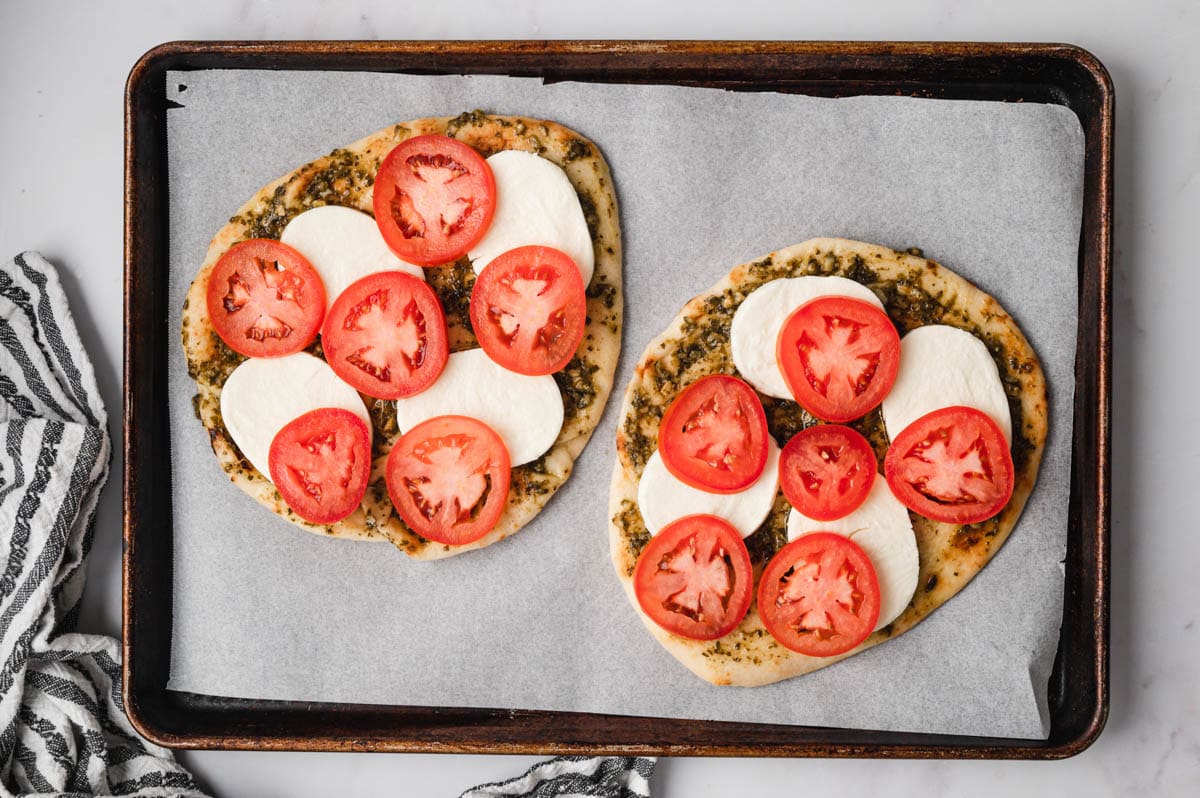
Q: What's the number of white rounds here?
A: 8